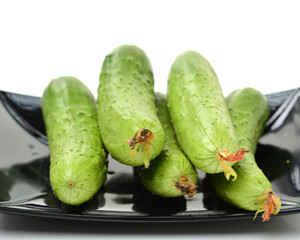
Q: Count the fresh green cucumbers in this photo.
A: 5